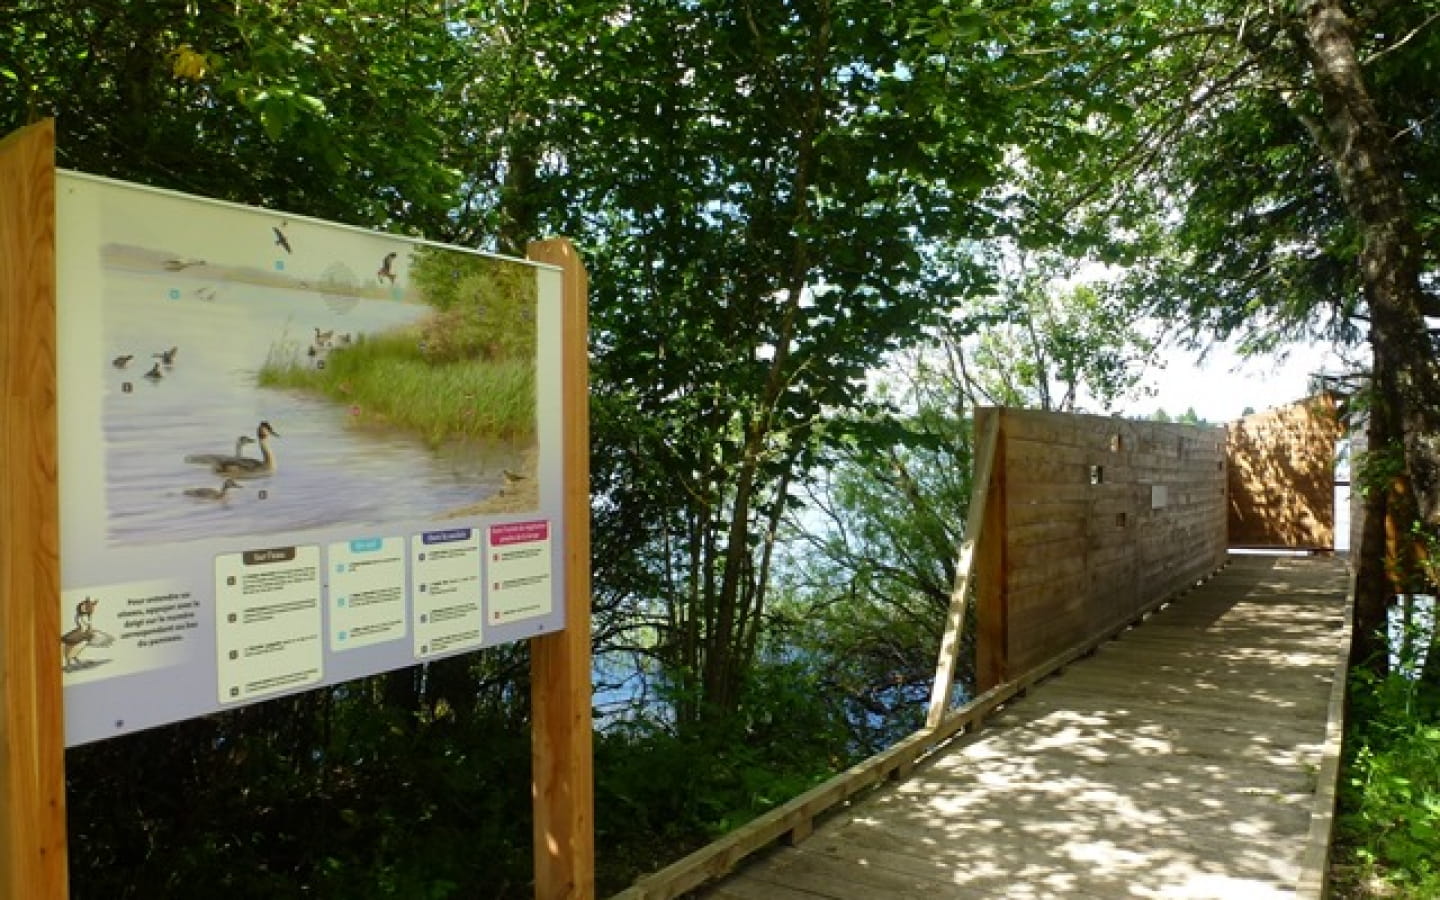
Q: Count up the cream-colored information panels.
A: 4